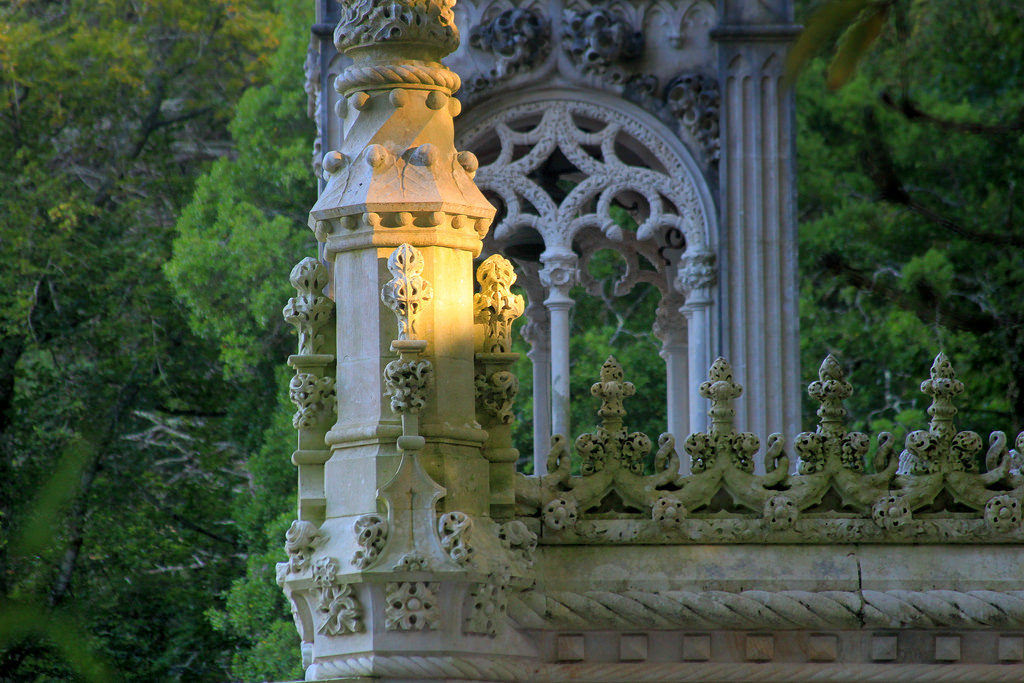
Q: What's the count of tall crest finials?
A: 4